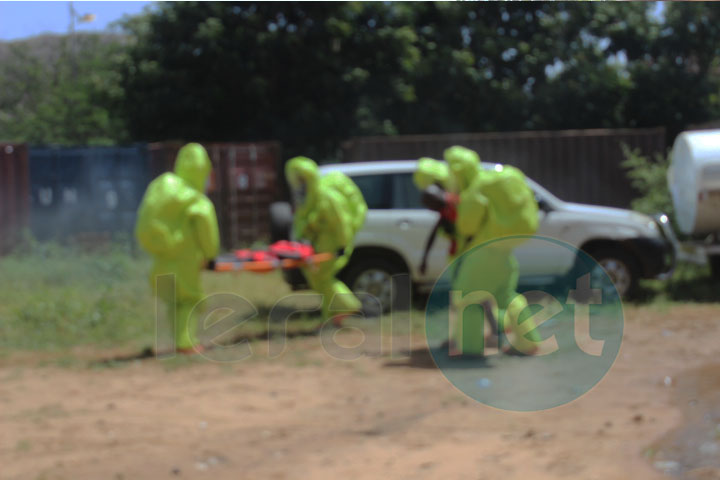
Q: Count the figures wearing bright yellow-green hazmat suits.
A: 4